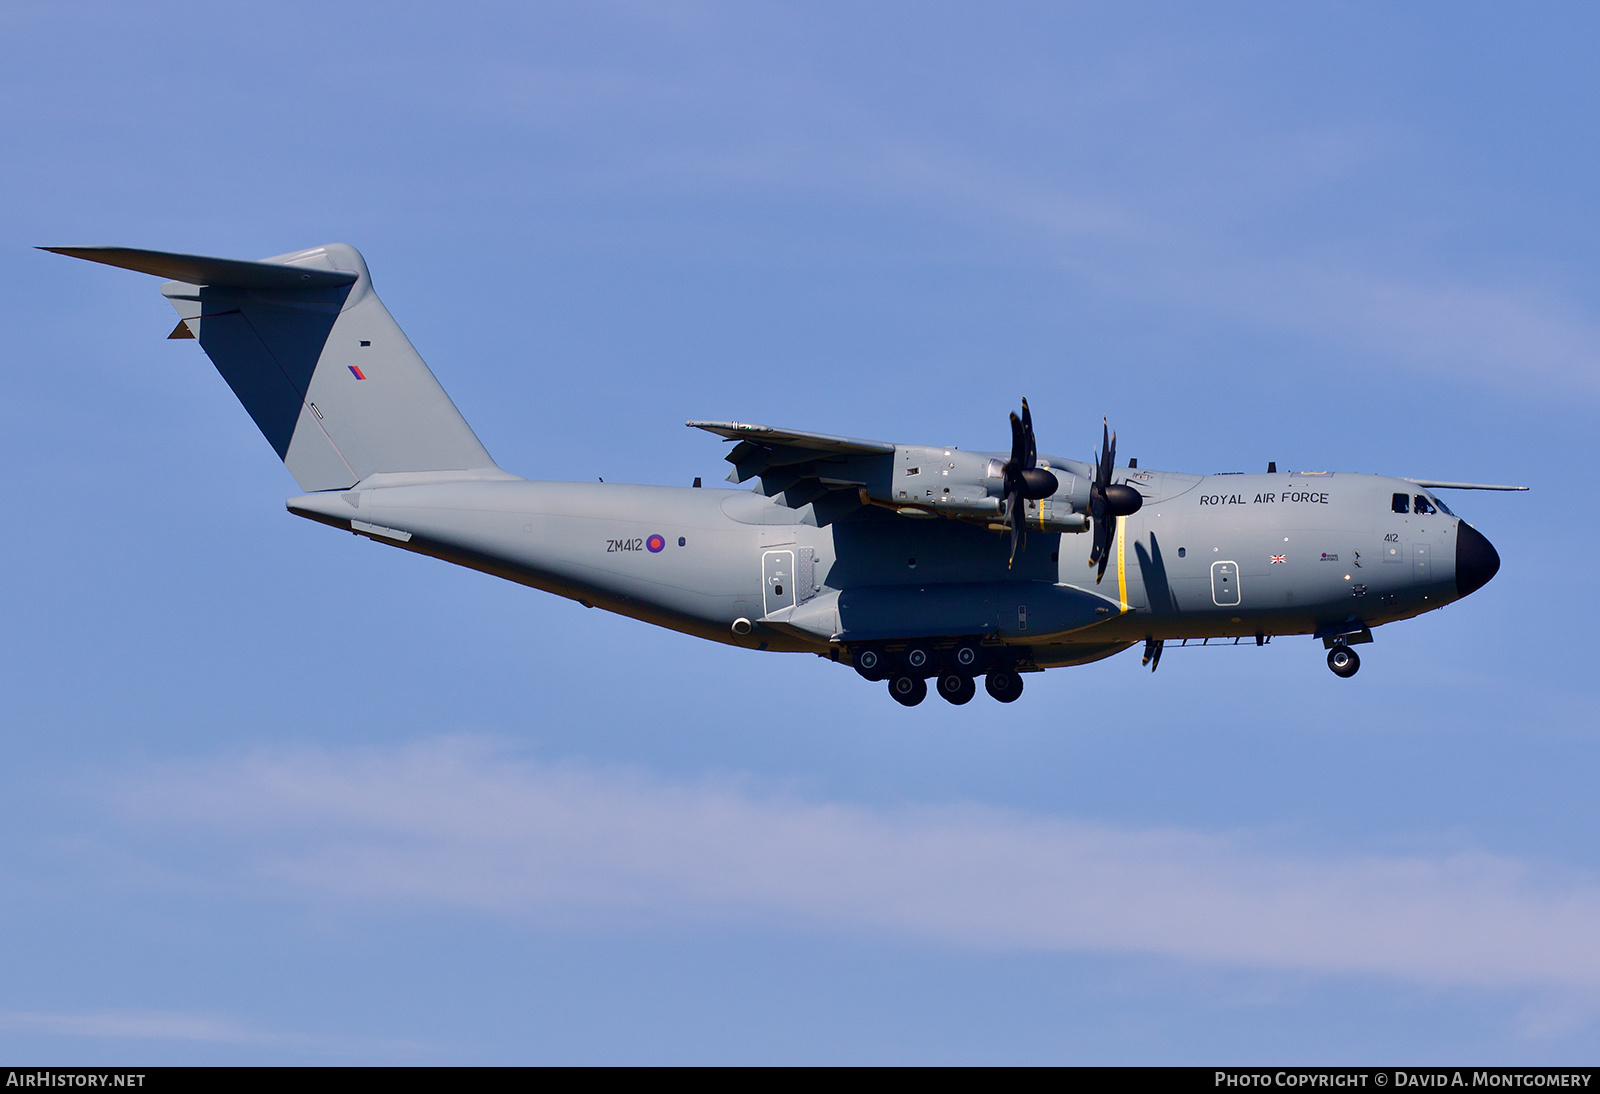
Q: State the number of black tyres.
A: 7